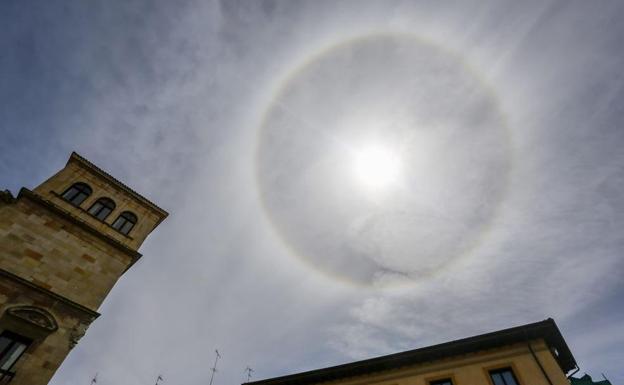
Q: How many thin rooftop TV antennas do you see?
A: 4